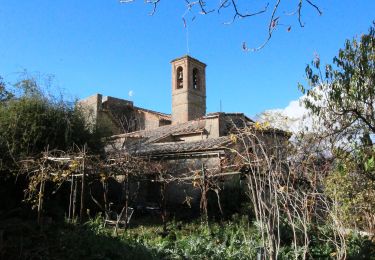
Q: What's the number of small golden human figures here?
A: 0